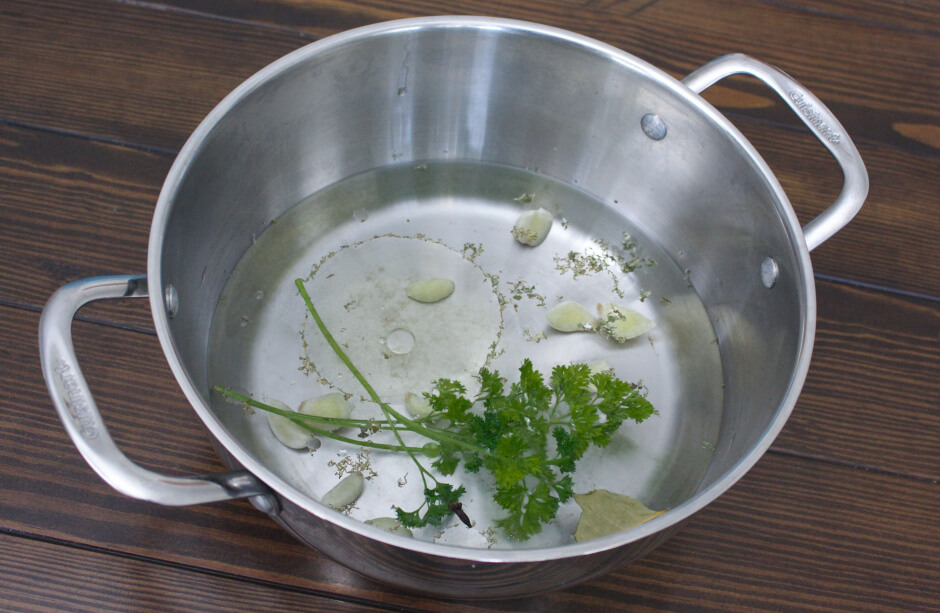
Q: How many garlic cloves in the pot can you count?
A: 10